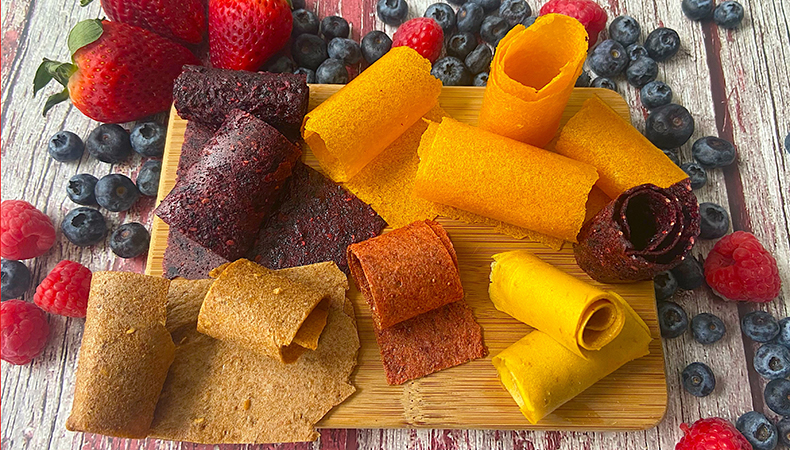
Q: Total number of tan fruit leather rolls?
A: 2